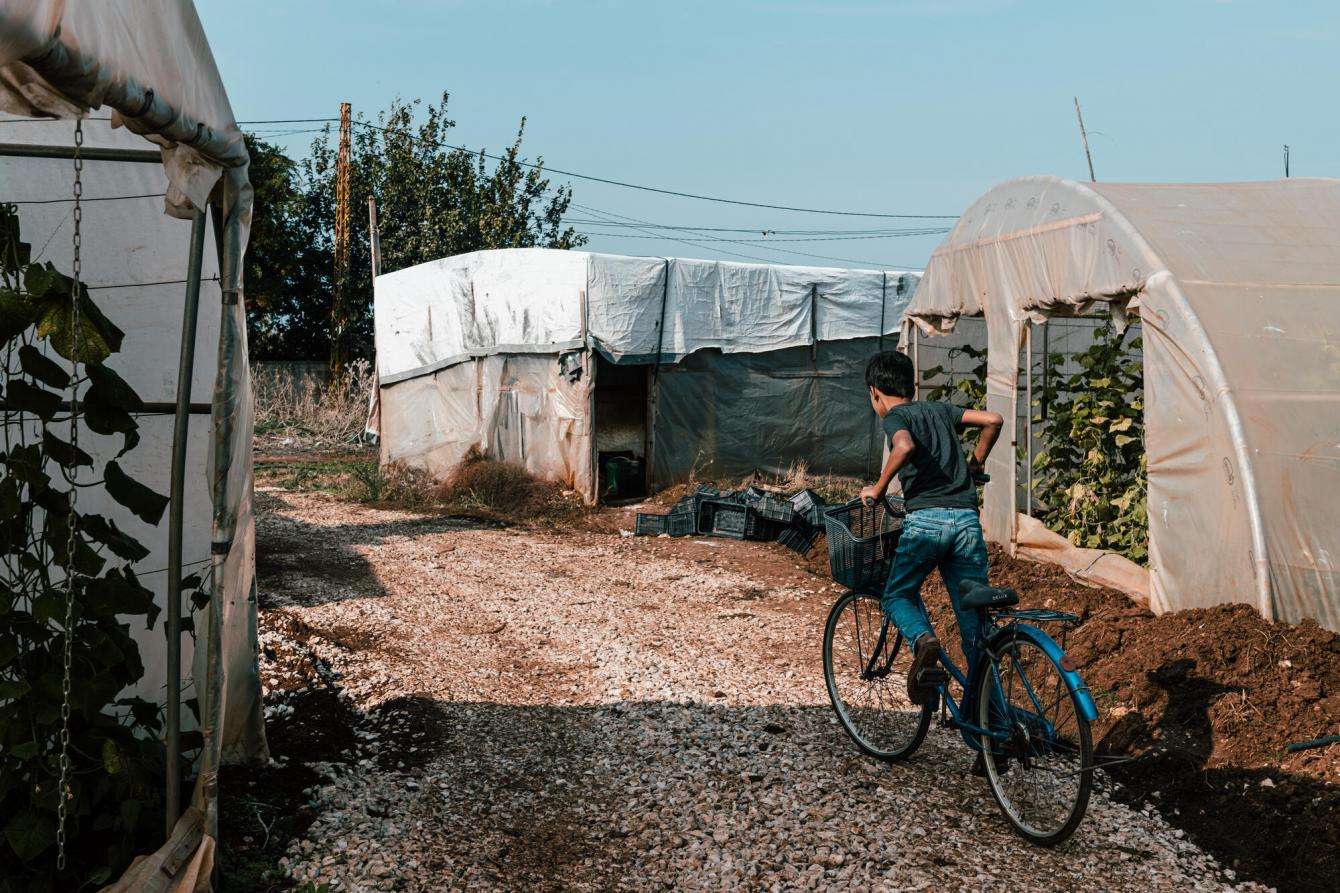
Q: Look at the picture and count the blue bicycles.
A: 1